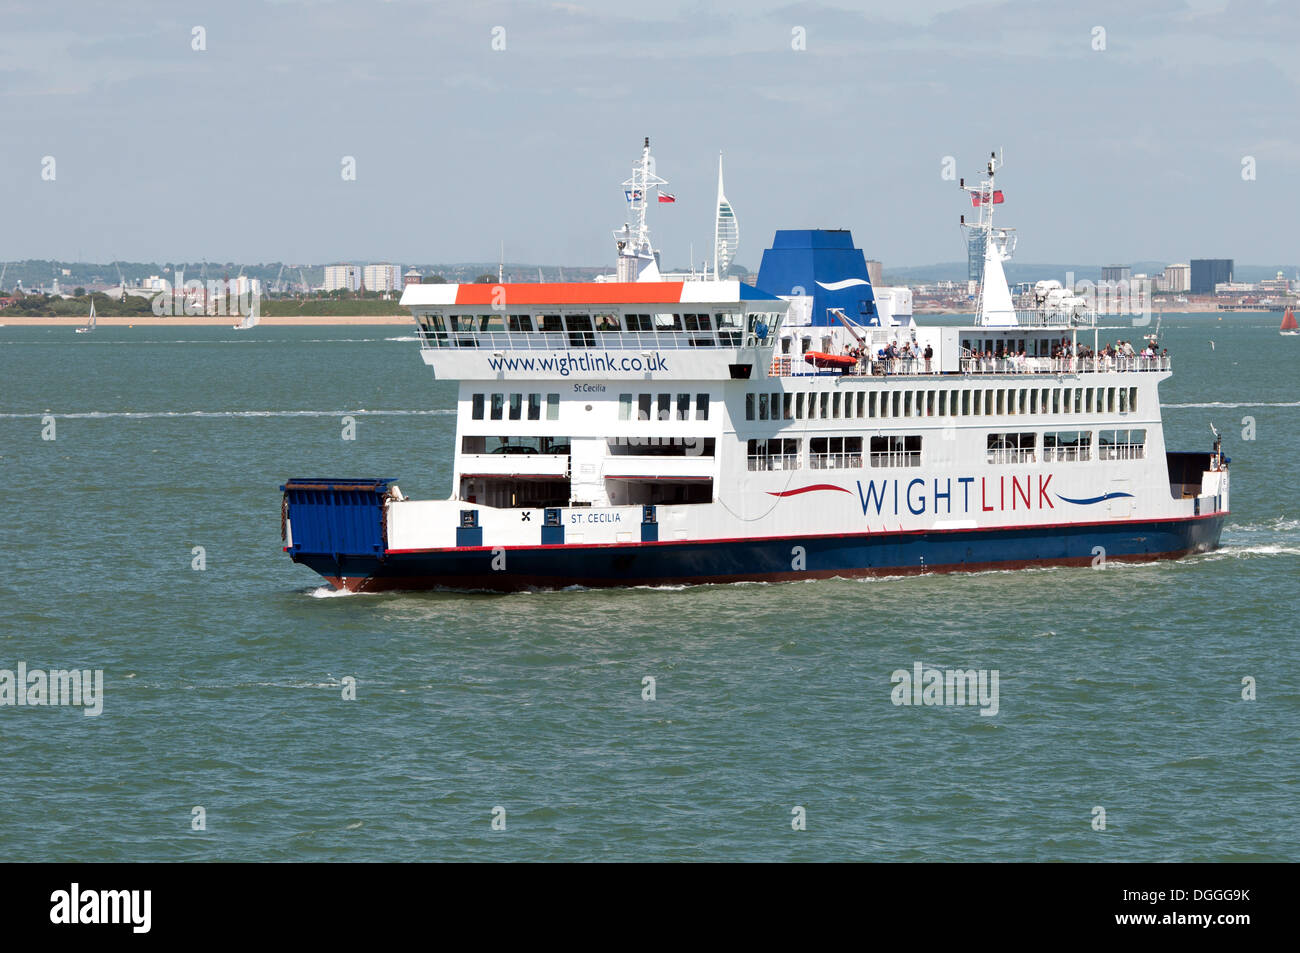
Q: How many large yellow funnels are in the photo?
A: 0